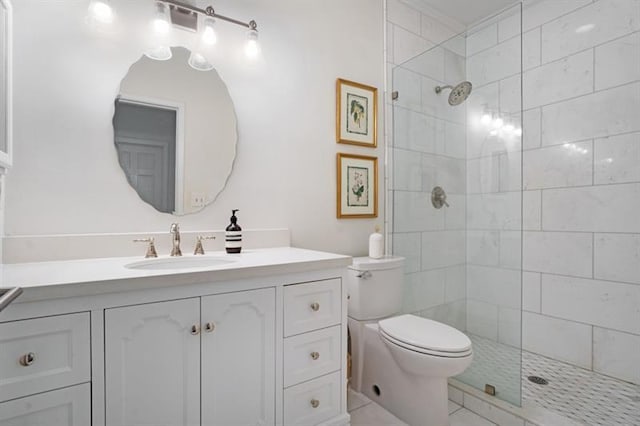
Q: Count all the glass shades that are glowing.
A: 4